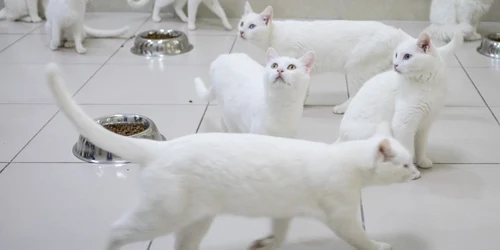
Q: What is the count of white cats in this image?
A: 8